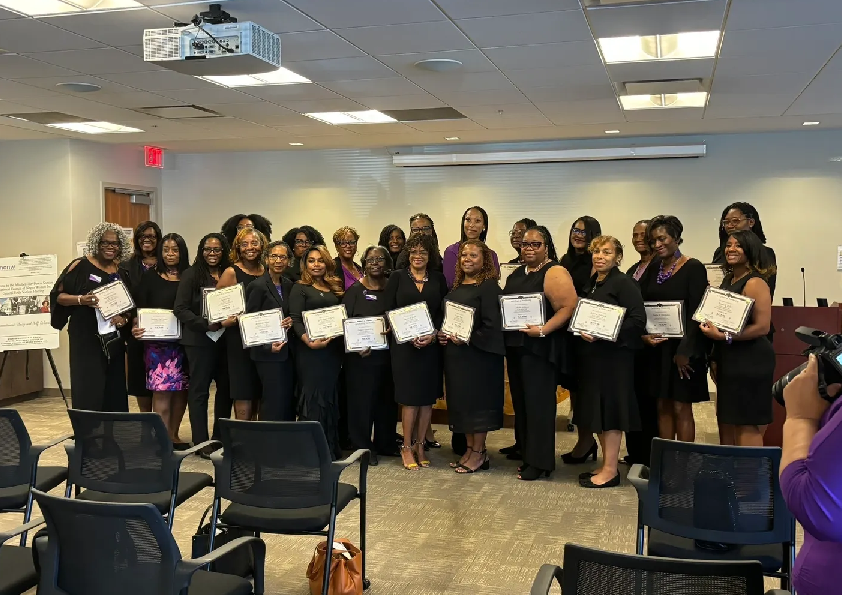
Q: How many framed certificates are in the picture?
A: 15